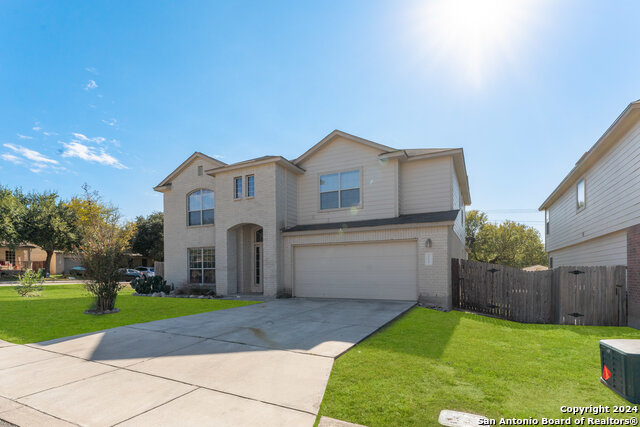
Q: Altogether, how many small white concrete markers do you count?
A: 1